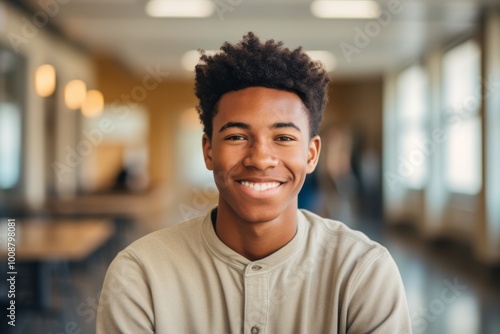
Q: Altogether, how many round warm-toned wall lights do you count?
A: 3